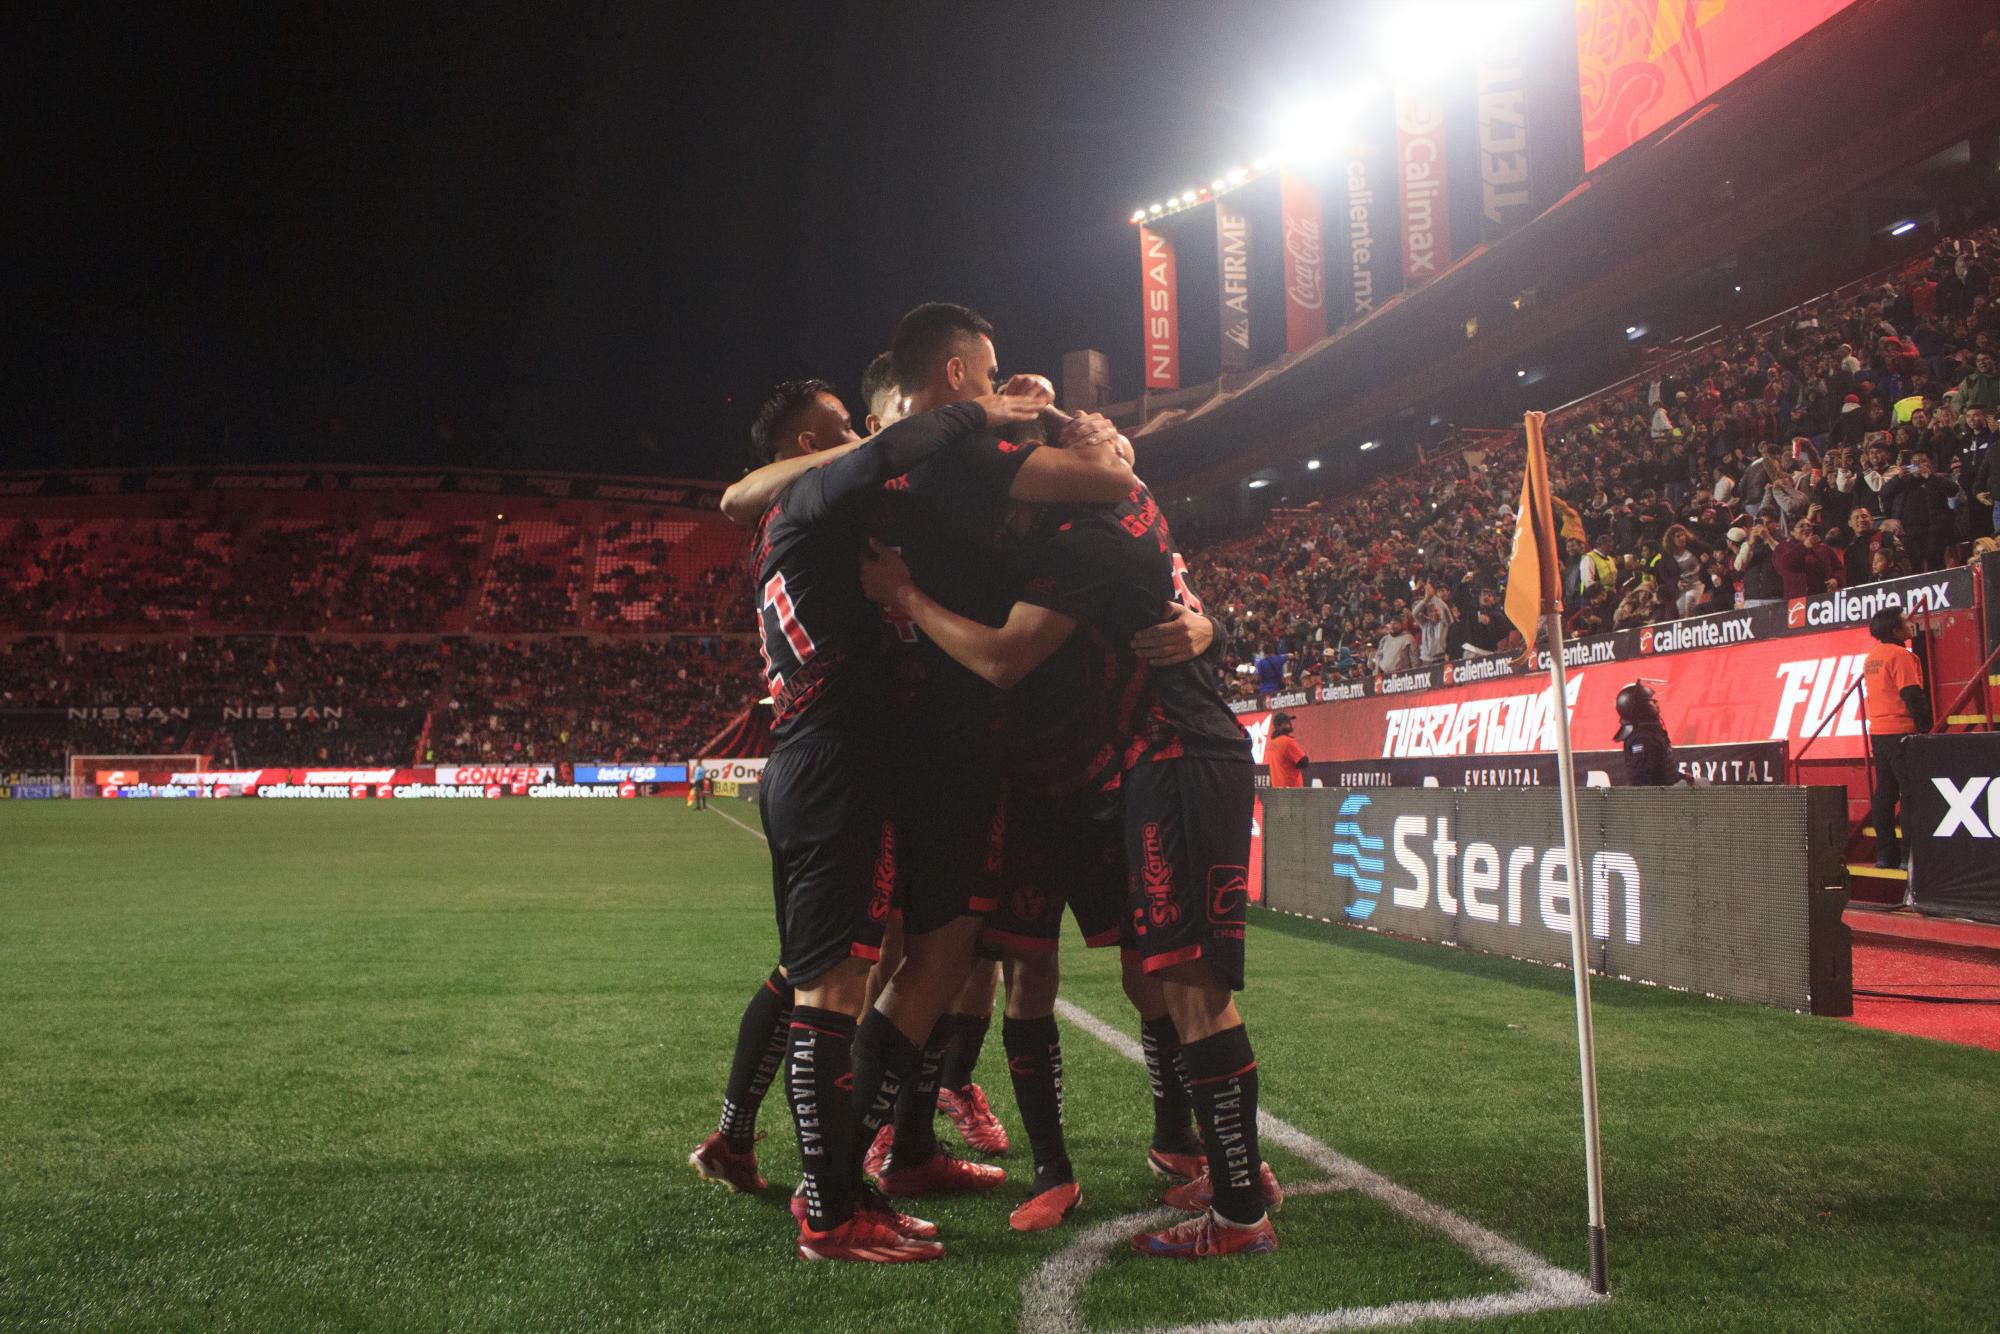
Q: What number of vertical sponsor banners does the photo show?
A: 6